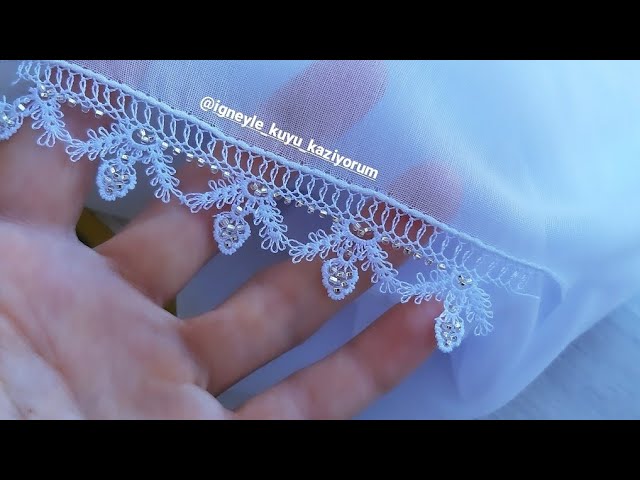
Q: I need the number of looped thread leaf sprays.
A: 9